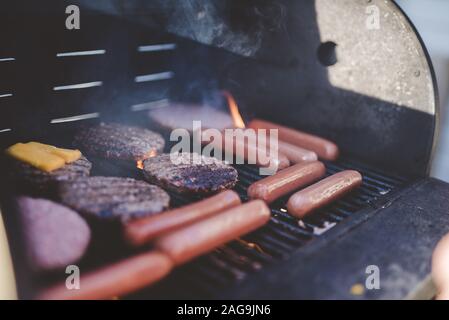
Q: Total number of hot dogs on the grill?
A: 8